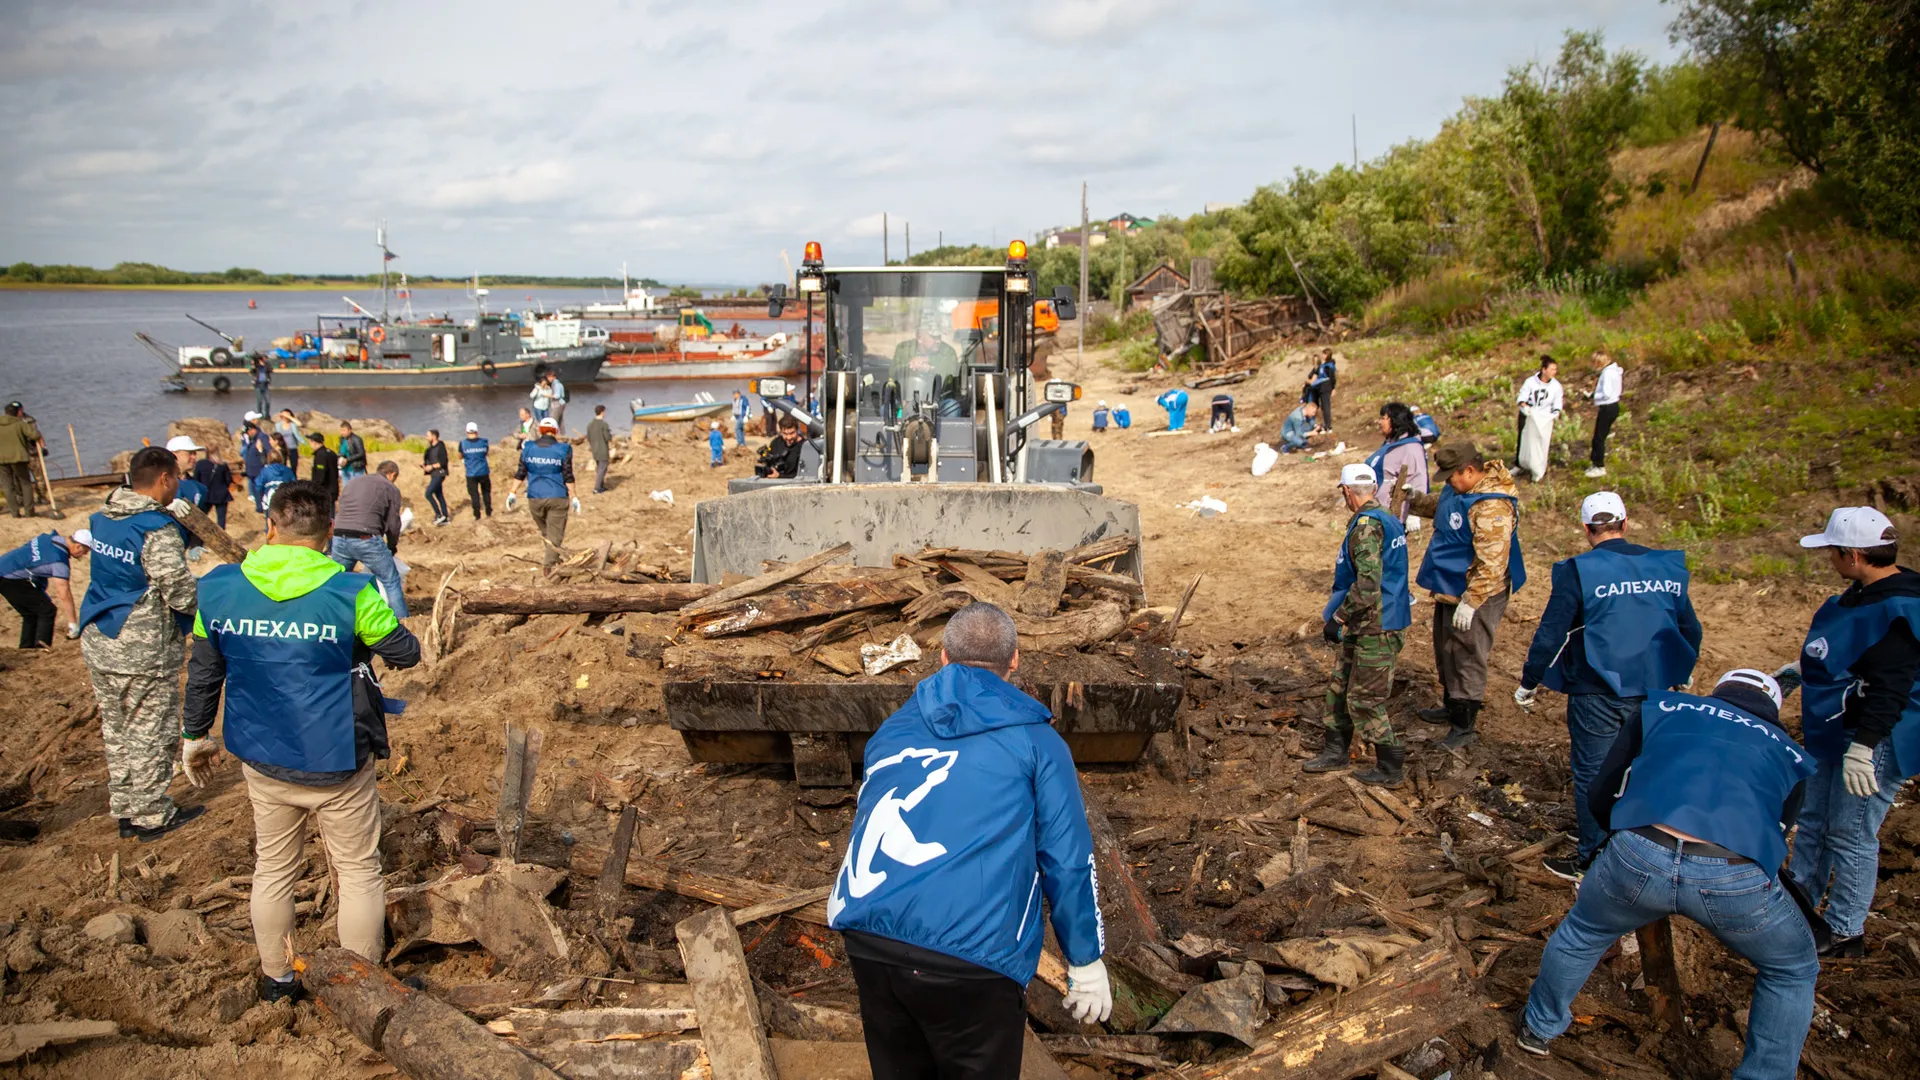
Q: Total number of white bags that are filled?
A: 1